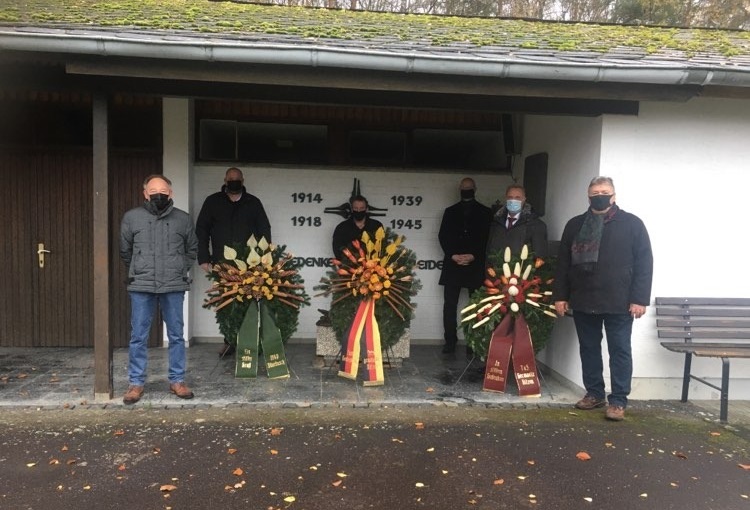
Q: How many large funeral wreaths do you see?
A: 3